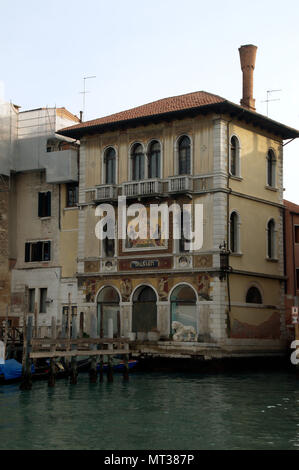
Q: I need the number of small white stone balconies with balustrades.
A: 3